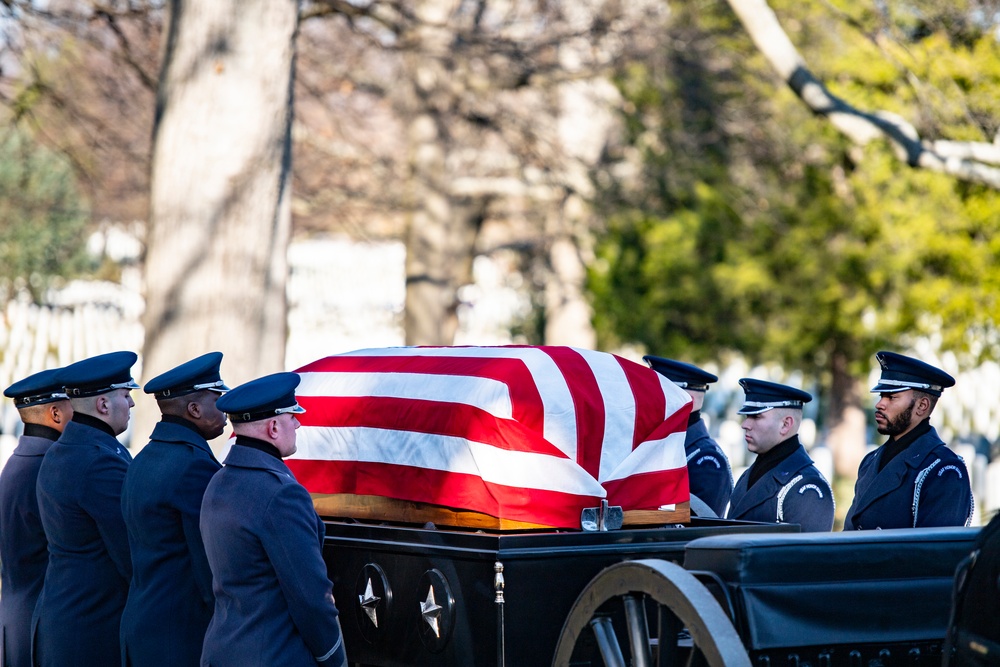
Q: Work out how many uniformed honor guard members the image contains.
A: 7